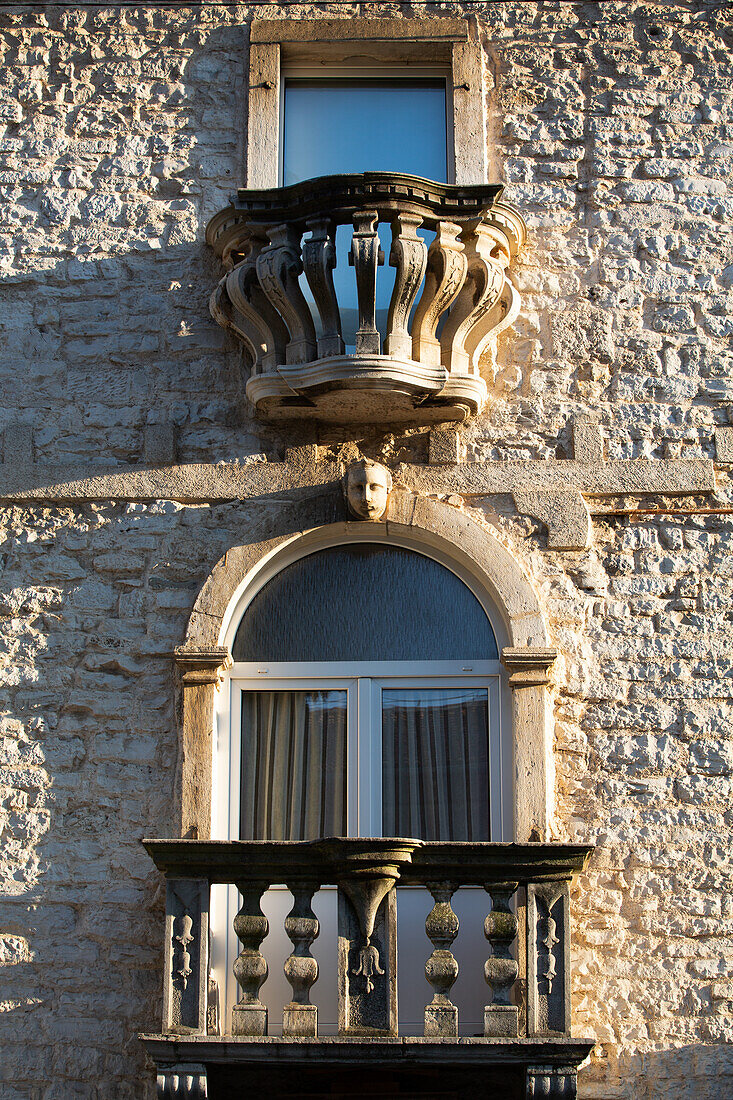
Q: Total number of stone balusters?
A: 13